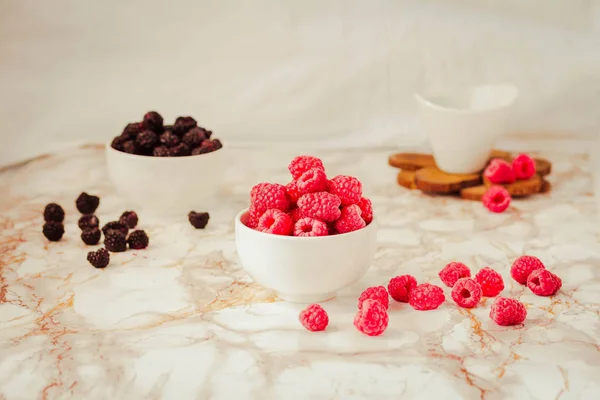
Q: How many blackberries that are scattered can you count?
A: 11